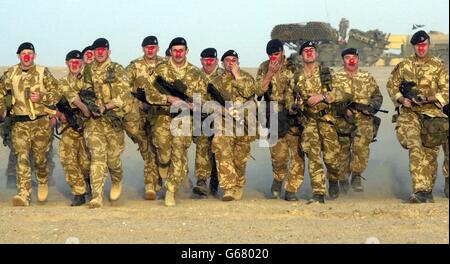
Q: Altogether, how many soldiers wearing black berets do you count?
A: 12